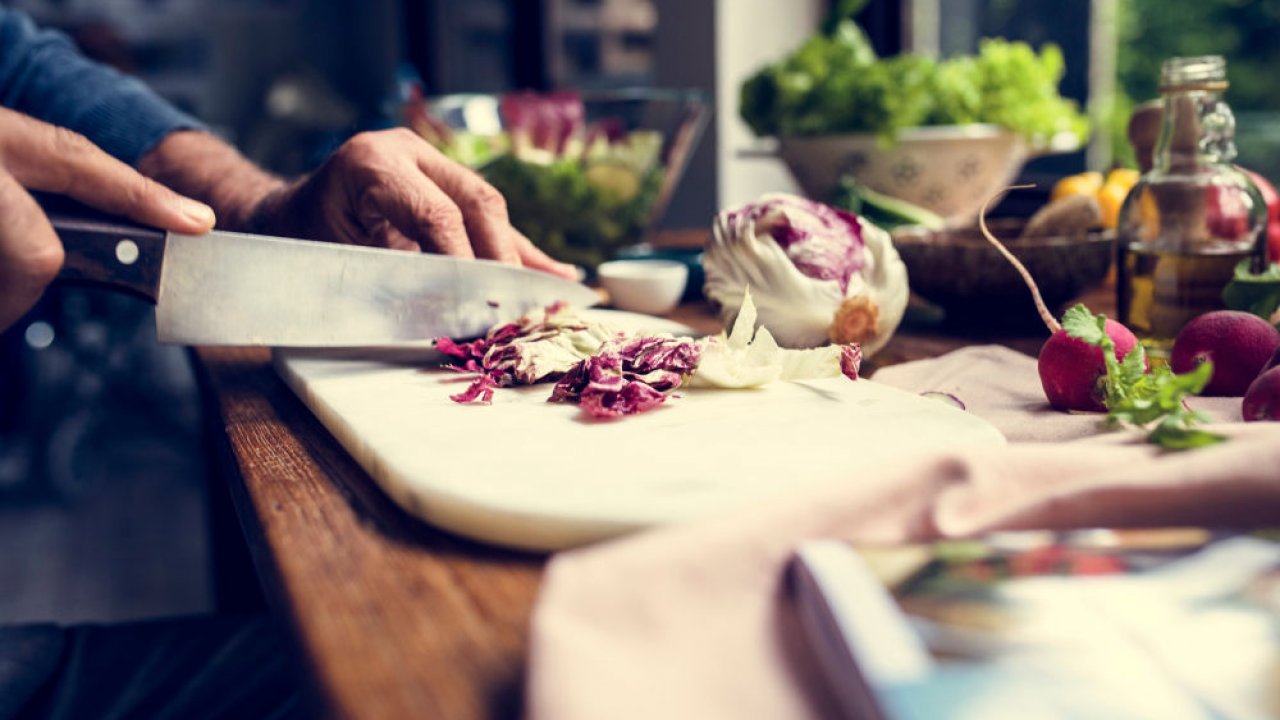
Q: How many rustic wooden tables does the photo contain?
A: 1